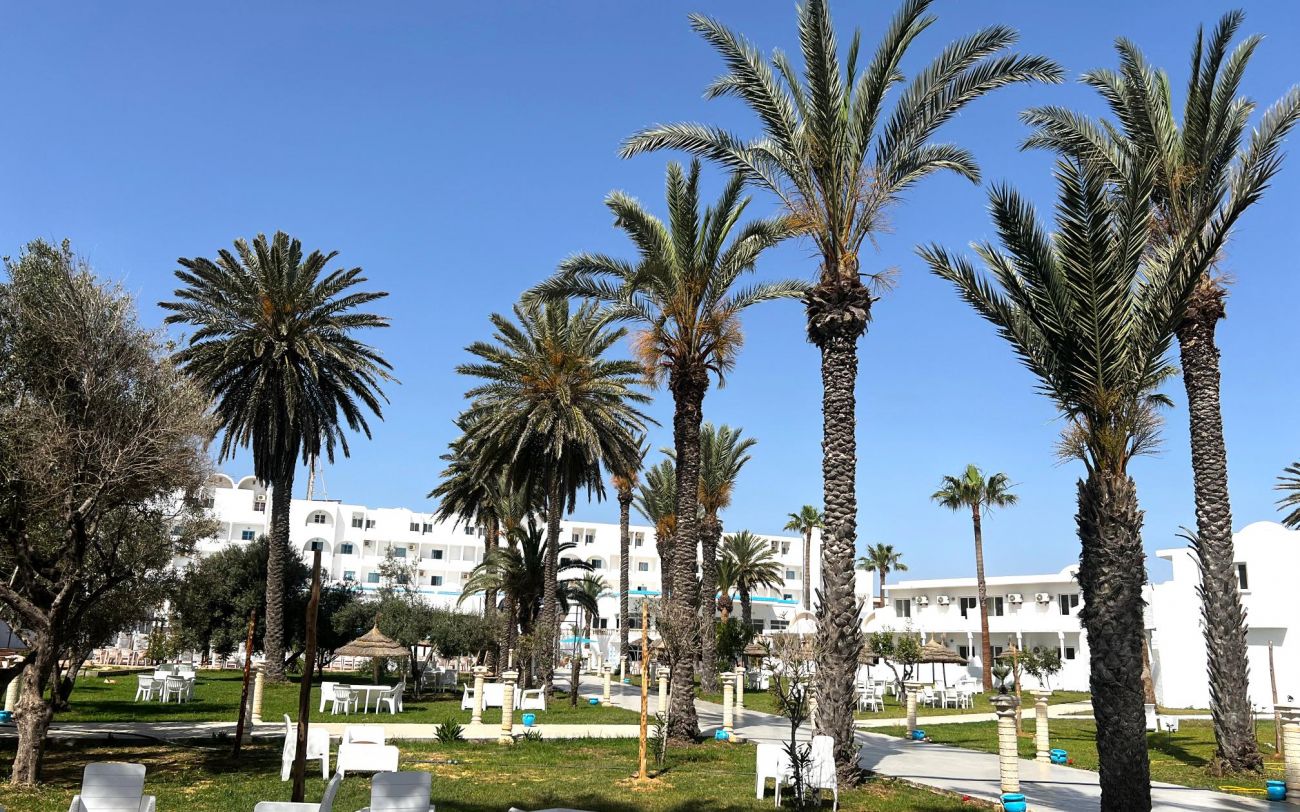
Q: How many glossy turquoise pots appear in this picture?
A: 9